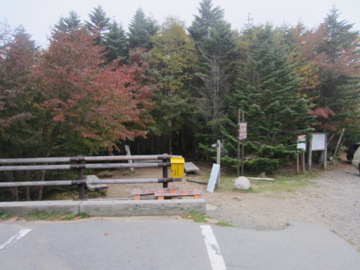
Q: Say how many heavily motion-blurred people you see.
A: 0